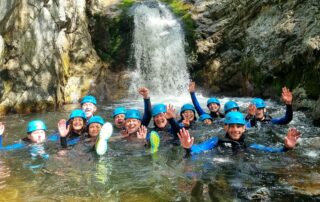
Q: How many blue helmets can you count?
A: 13